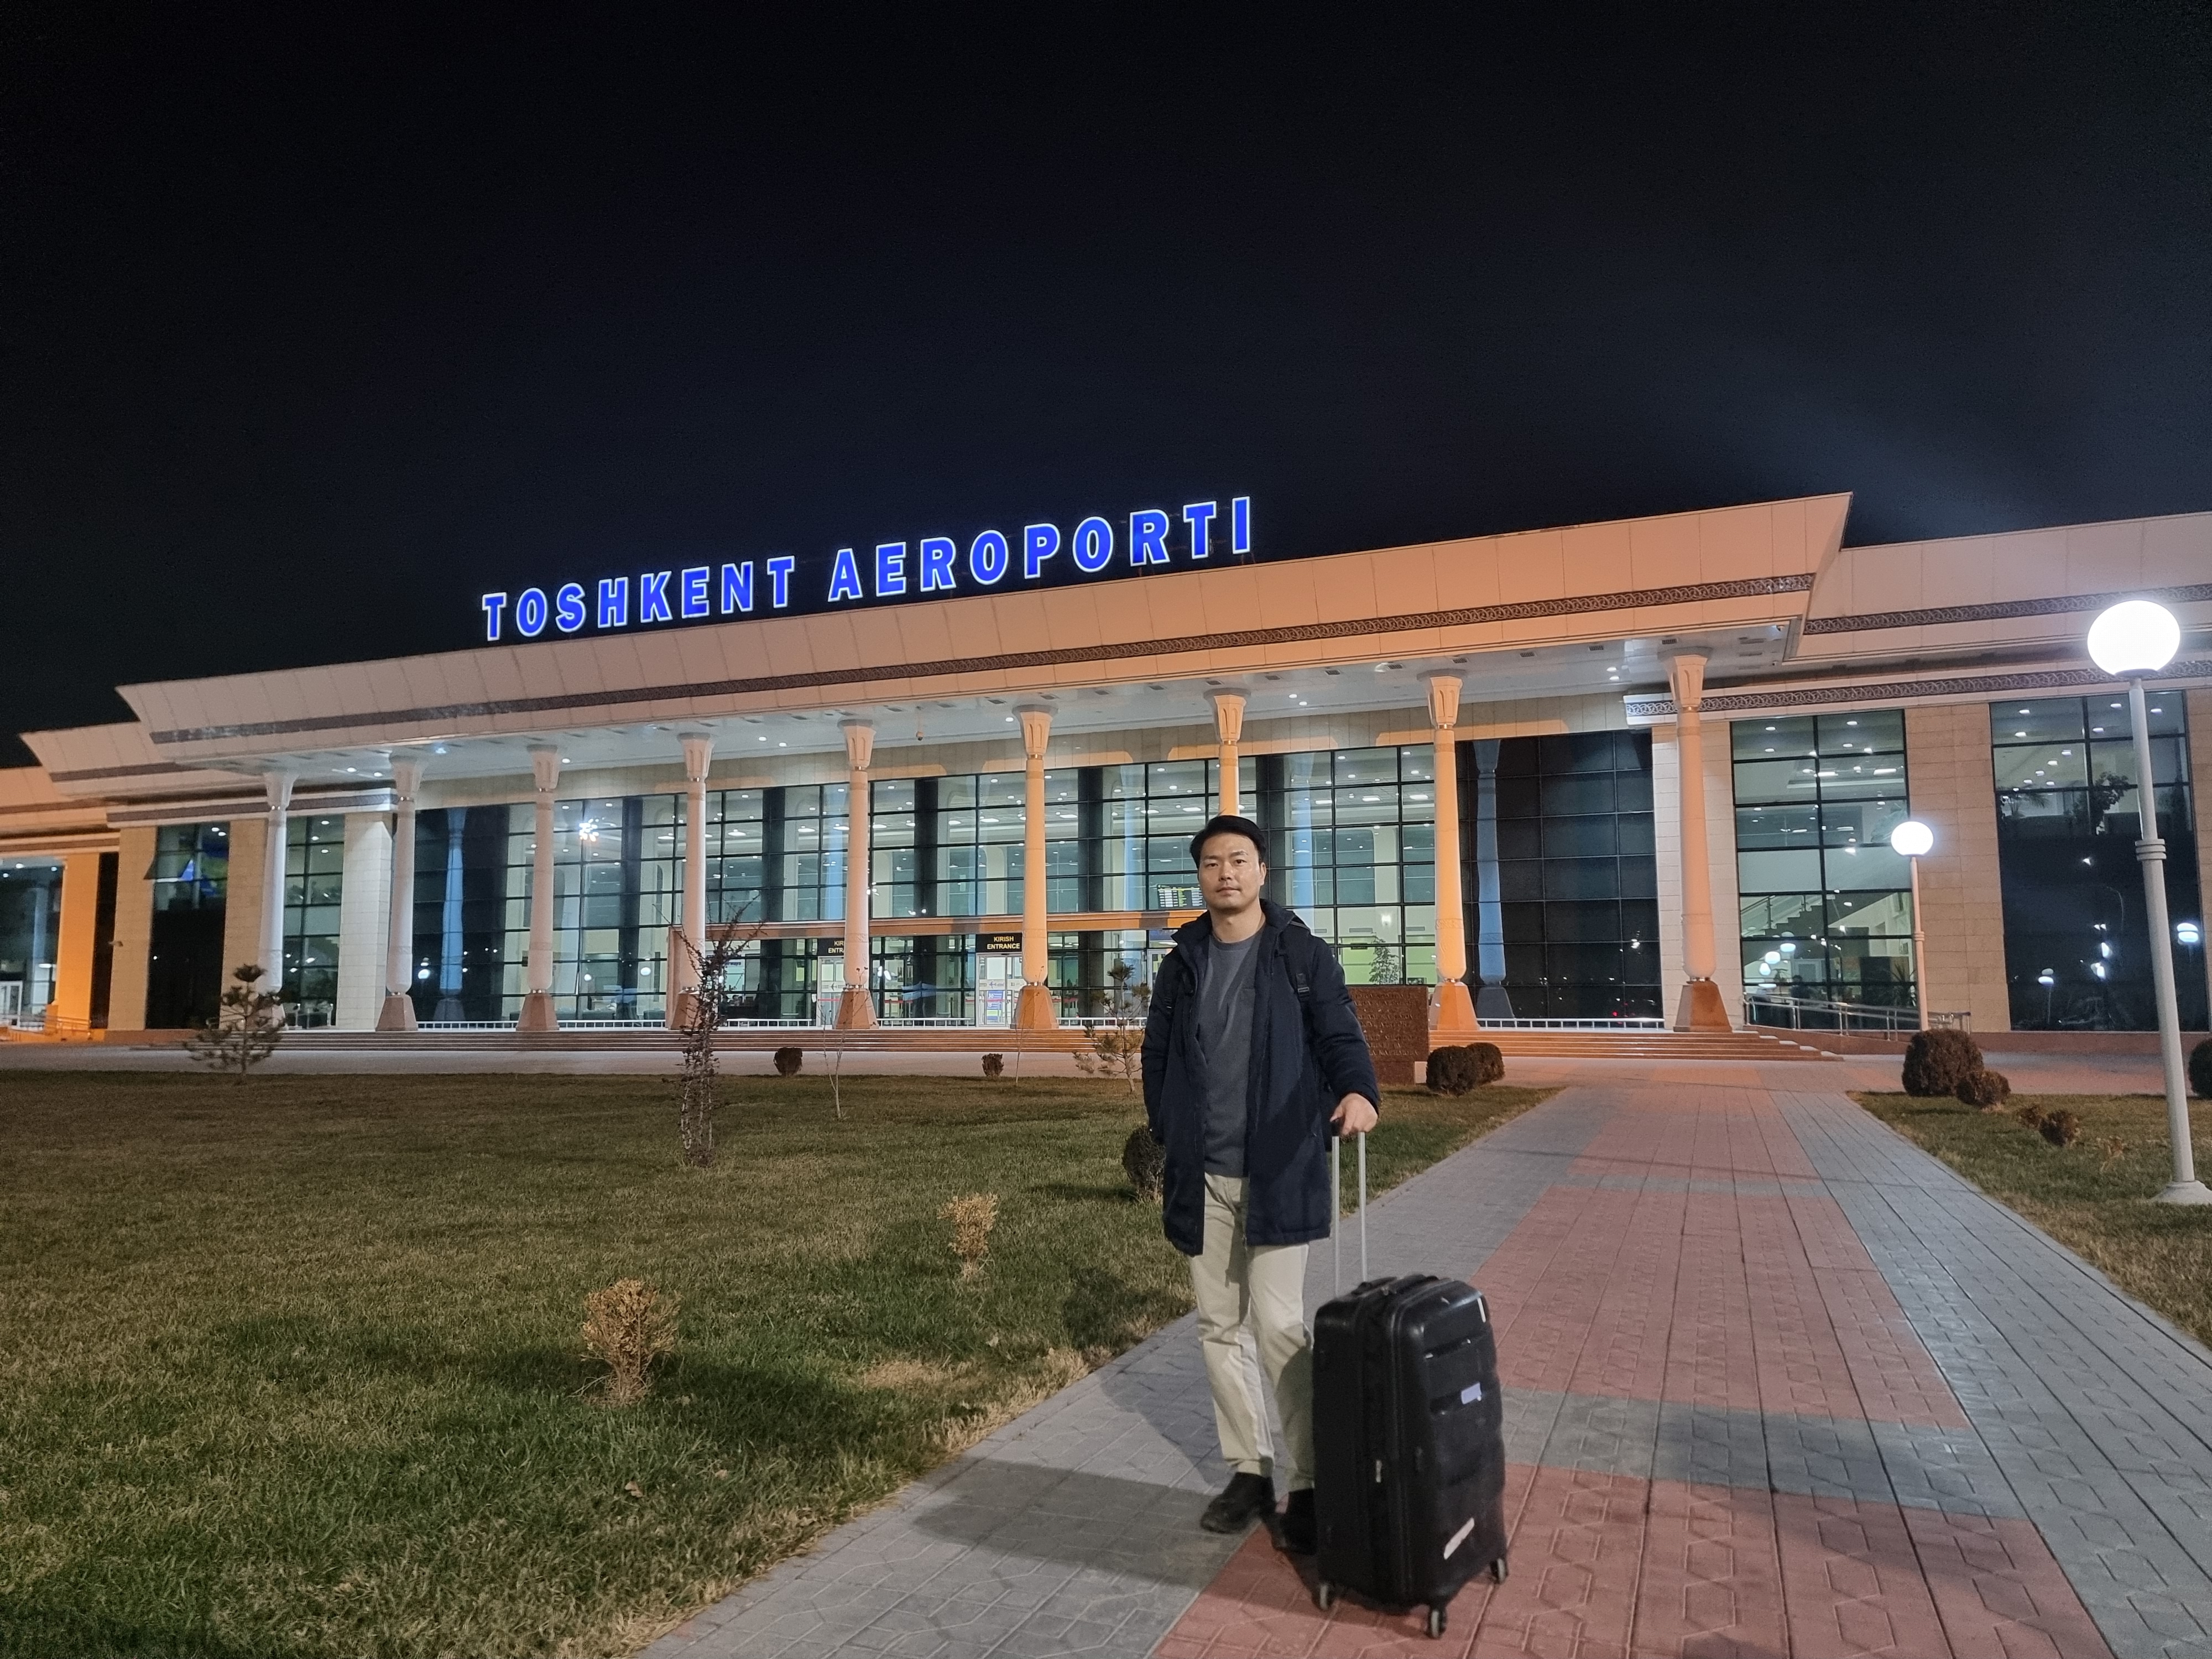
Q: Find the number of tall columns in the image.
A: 9